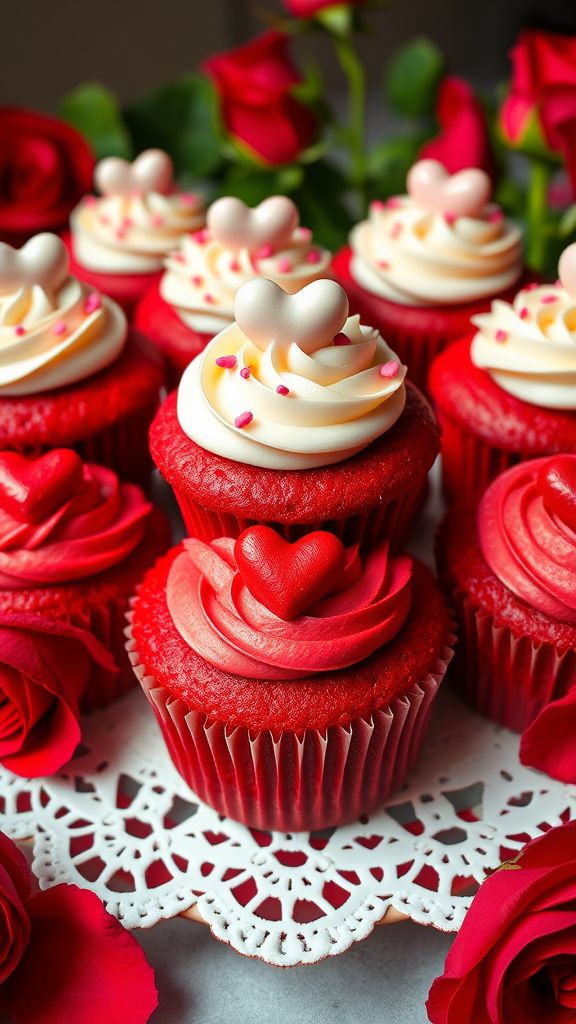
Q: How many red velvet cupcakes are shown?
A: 9